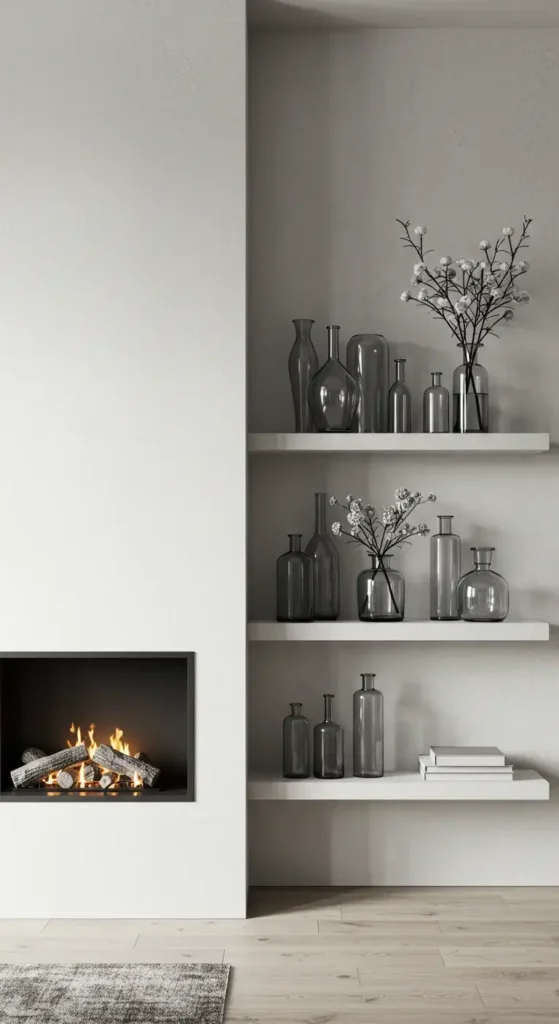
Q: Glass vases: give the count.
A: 14